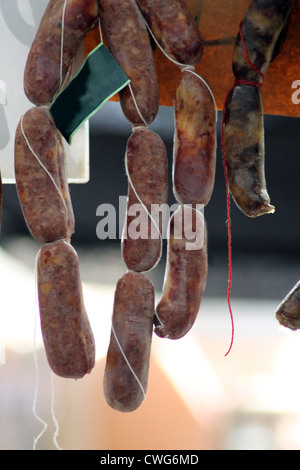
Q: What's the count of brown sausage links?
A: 9